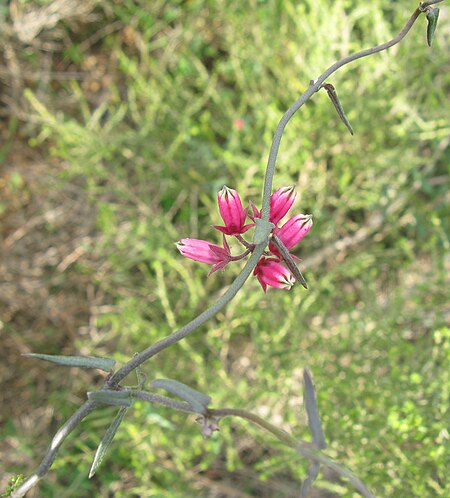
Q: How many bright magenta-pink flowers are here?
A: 5